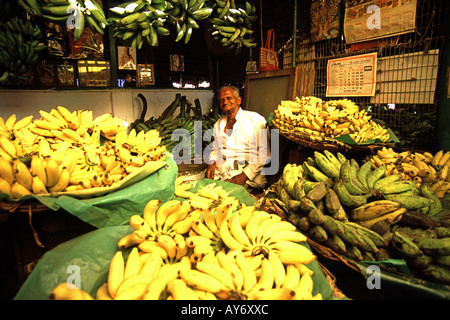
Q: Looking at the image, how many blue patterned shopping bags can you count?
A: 0